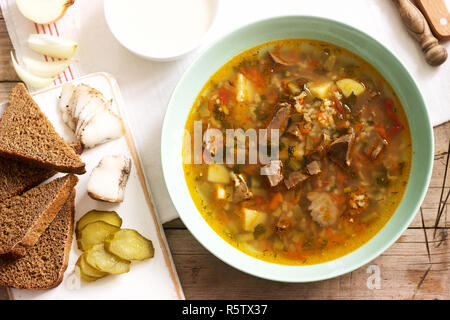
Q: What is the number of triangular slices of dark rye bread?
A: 4